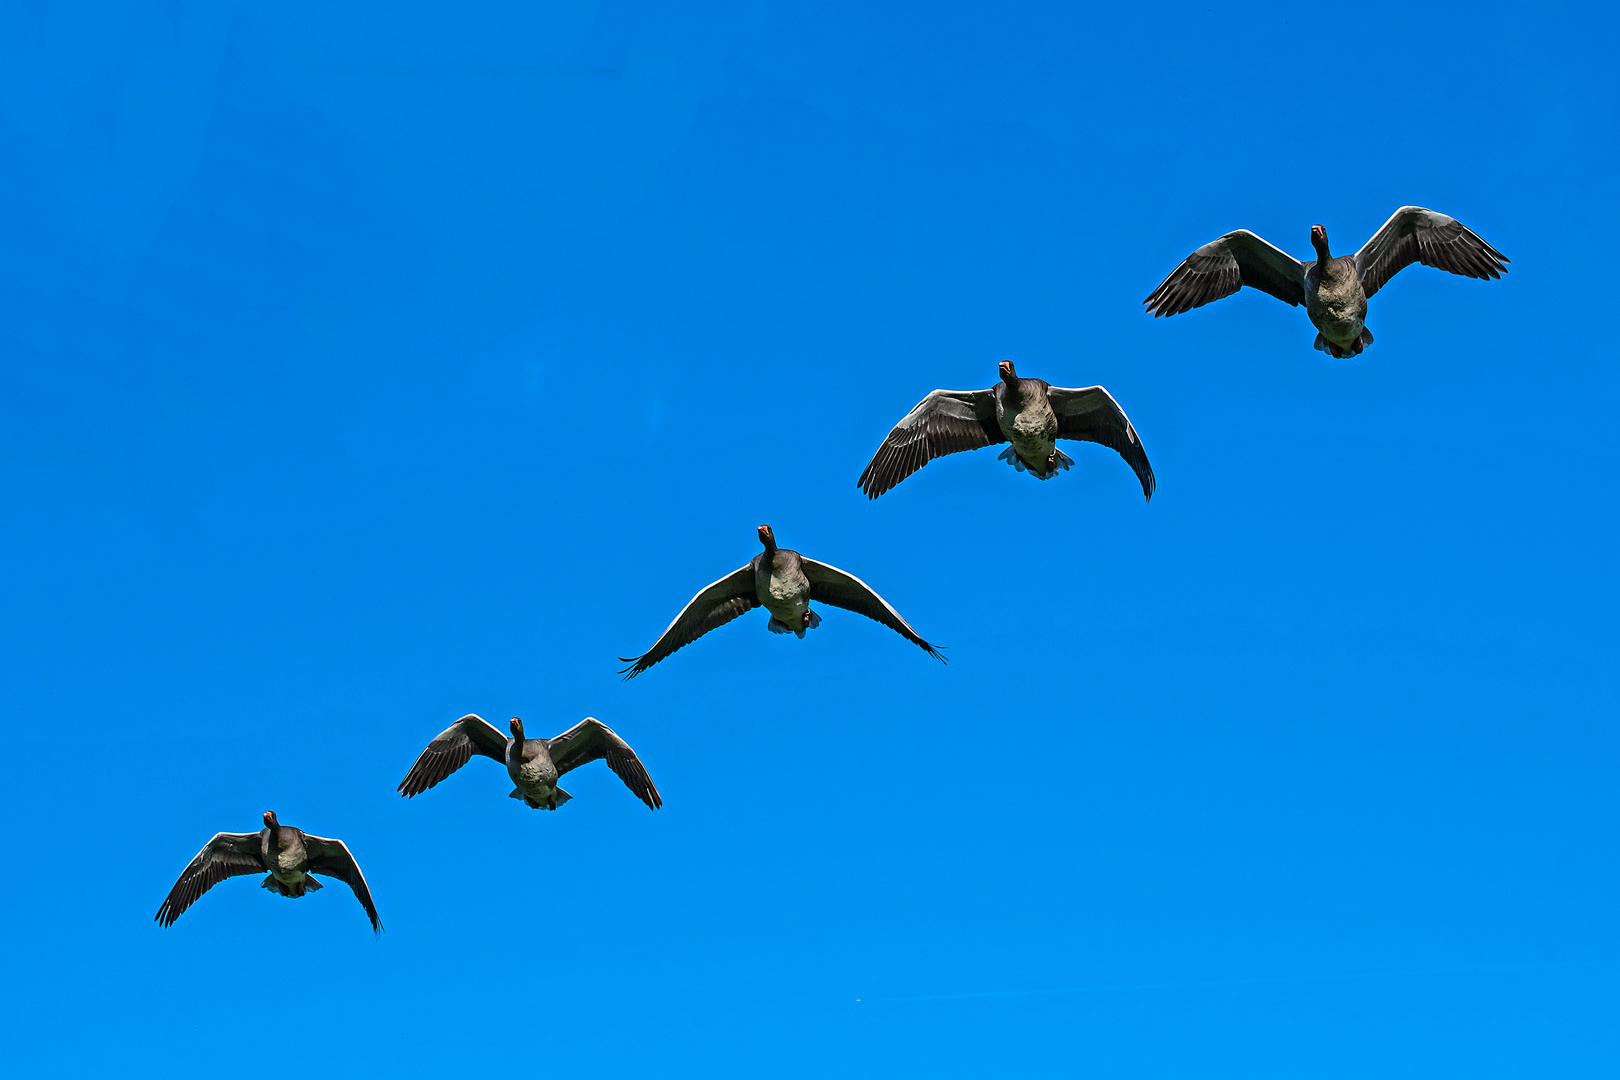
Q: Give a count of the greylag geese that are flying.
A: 5